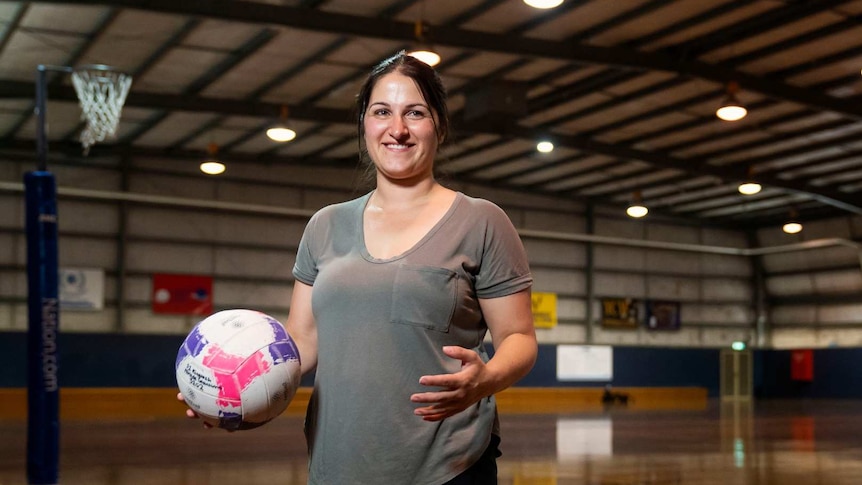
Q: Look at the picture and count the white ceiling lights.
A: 9